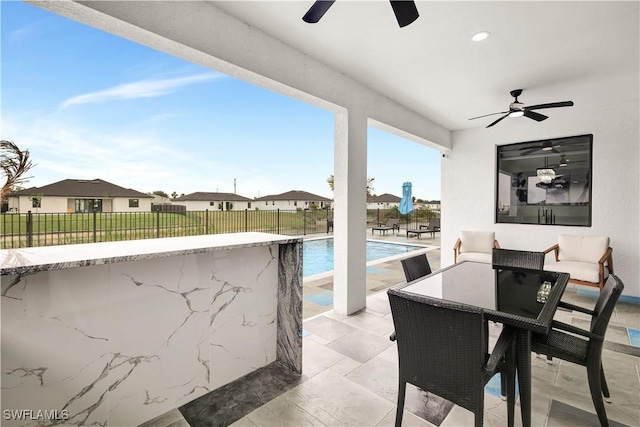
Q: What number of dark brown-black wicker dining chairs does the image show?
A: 4